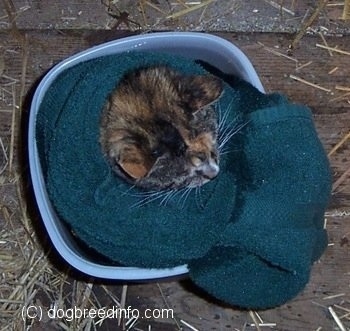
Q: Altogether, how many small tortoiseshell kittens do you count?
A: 1